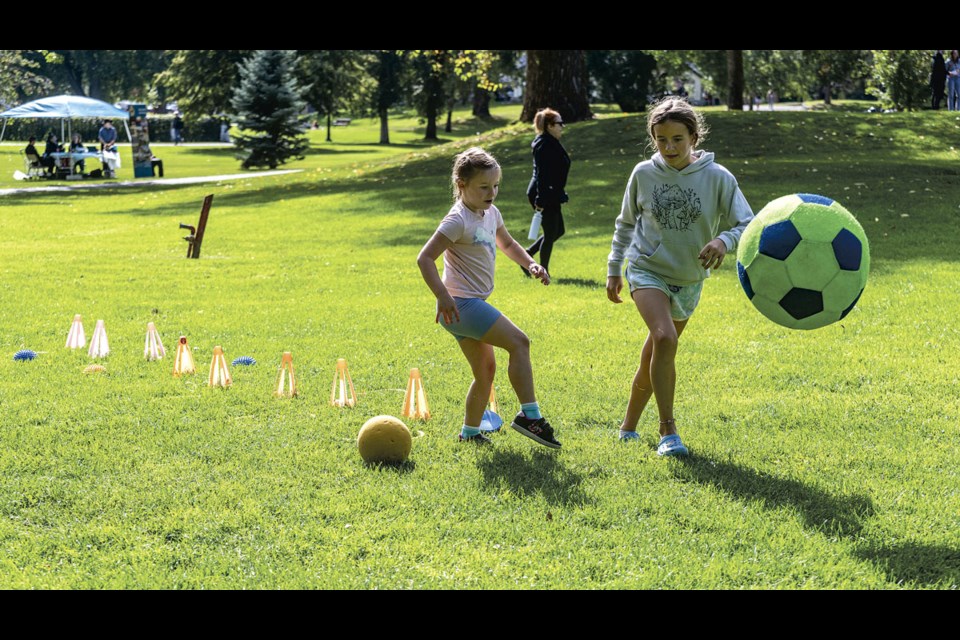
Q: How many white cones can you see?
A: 3